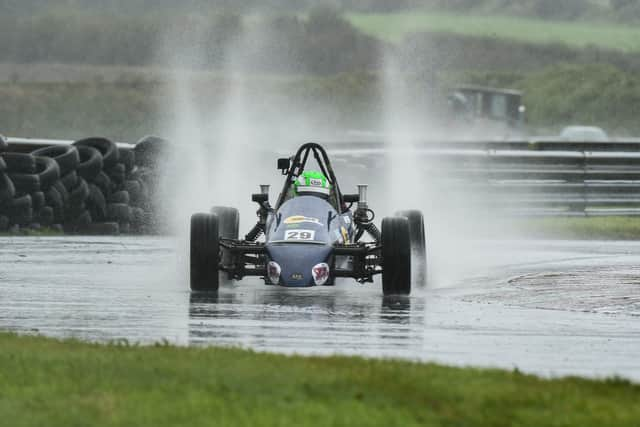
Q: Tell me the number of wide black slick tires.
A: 4